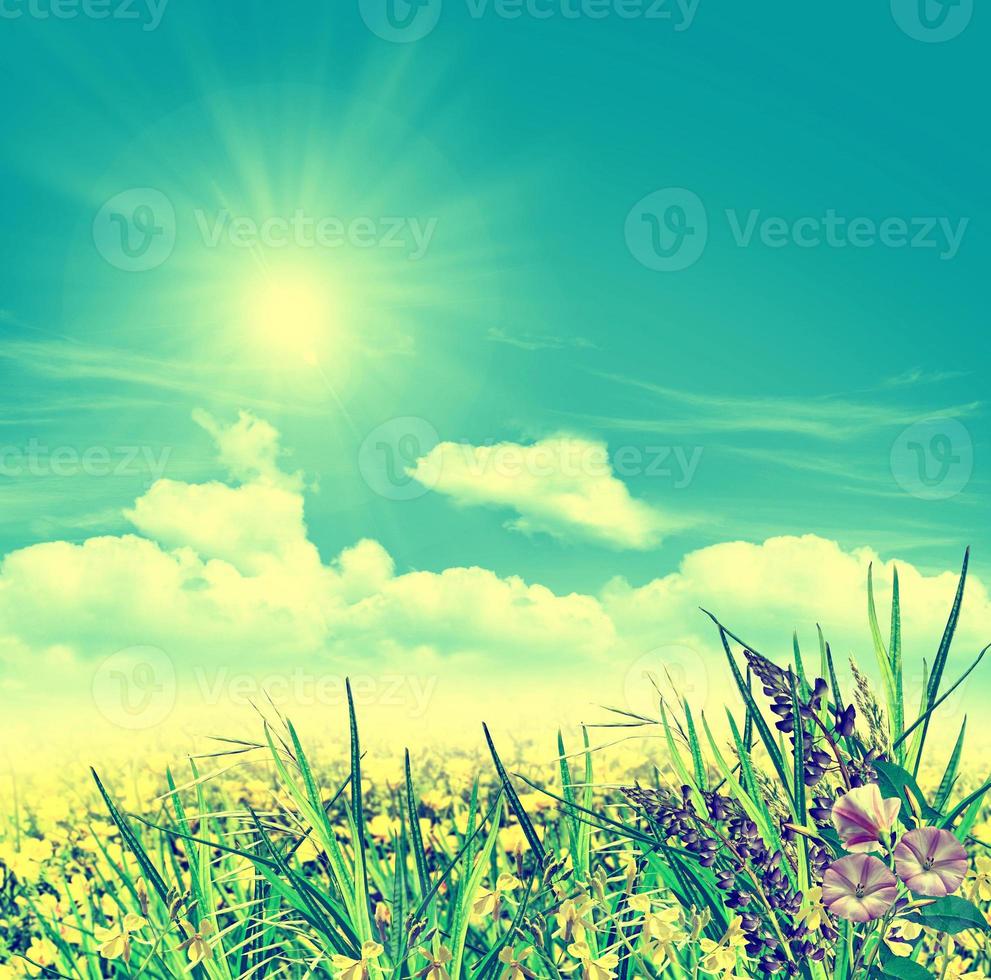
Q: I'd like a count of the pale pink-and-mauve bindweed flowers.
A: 3